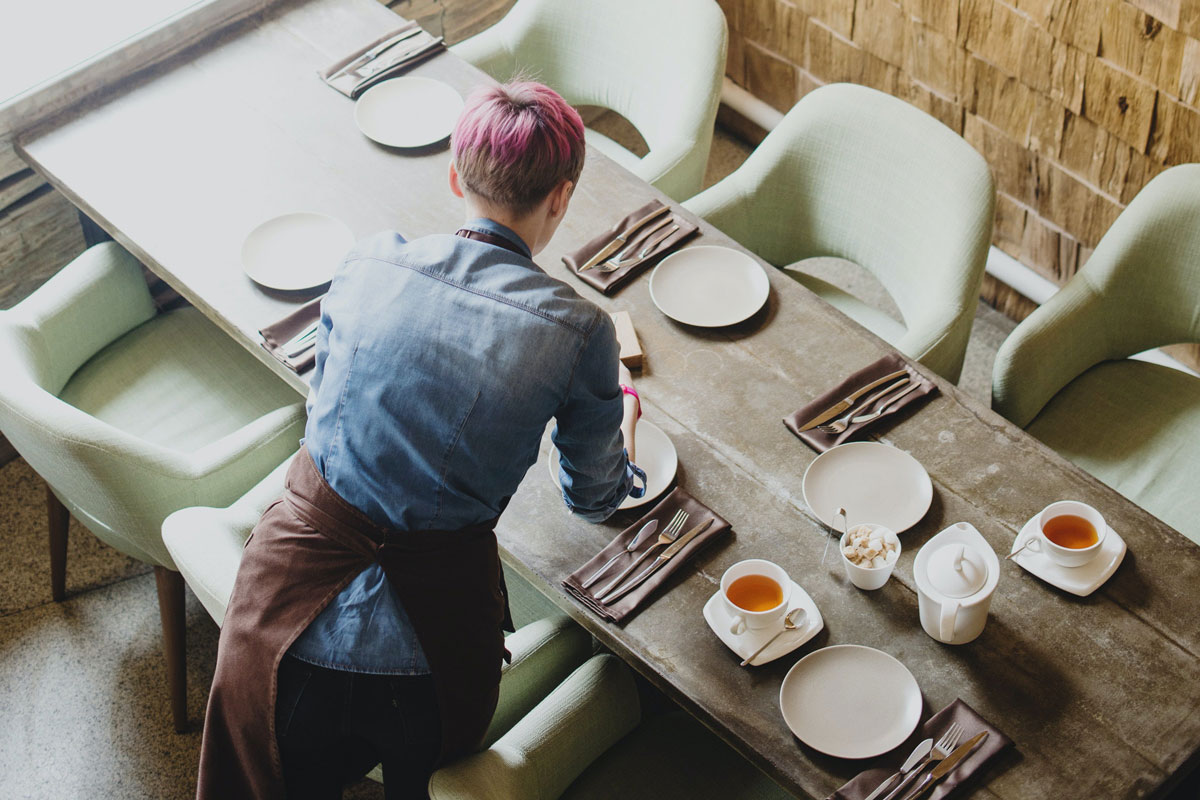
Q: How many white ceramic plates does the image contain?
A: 6